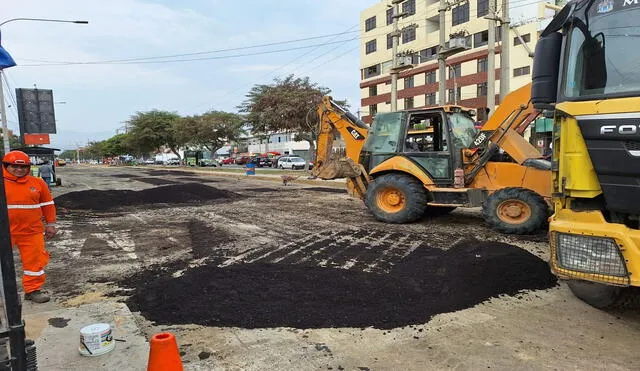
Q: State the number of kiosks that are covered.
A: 1